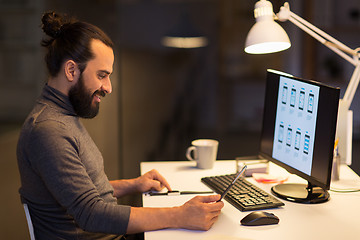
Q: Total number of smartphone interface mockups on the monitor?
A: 8